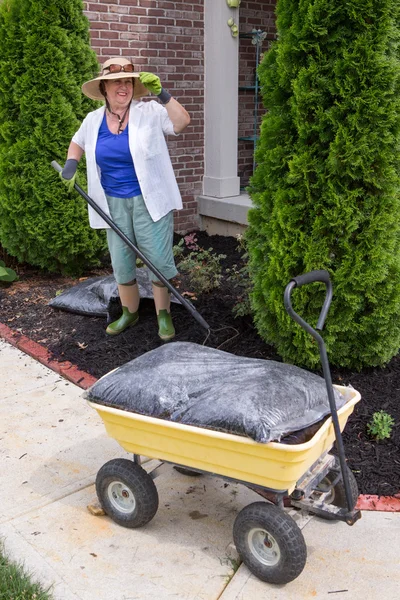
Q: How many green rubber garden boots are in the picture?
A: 2